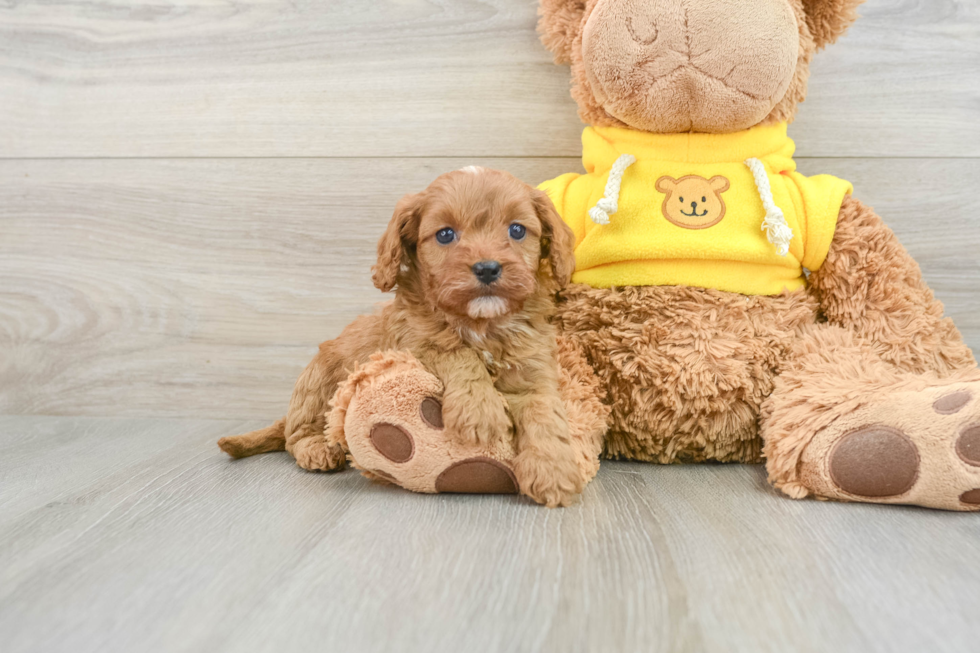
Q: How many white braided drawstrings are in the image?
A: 2